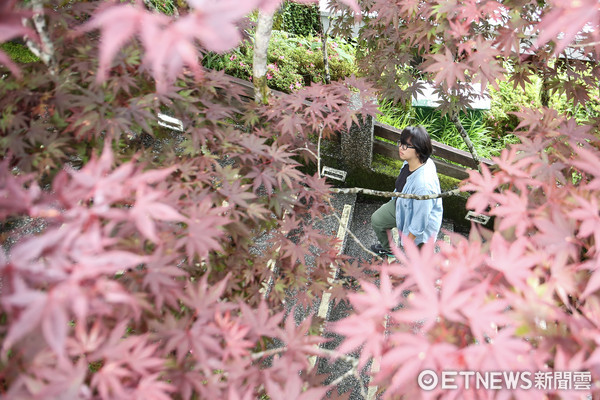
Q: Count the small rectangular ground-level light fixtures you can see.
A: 3